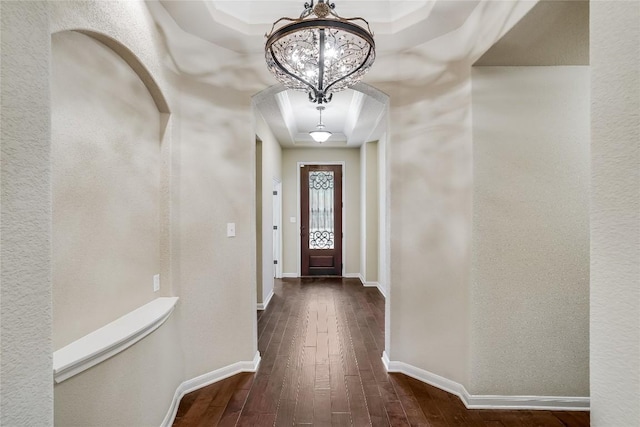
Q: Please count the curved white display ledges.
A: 1